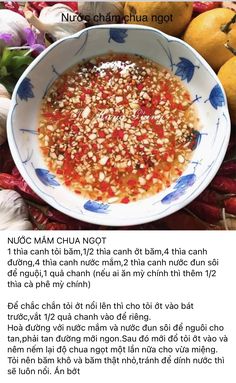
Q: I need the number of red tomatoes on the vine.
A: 0